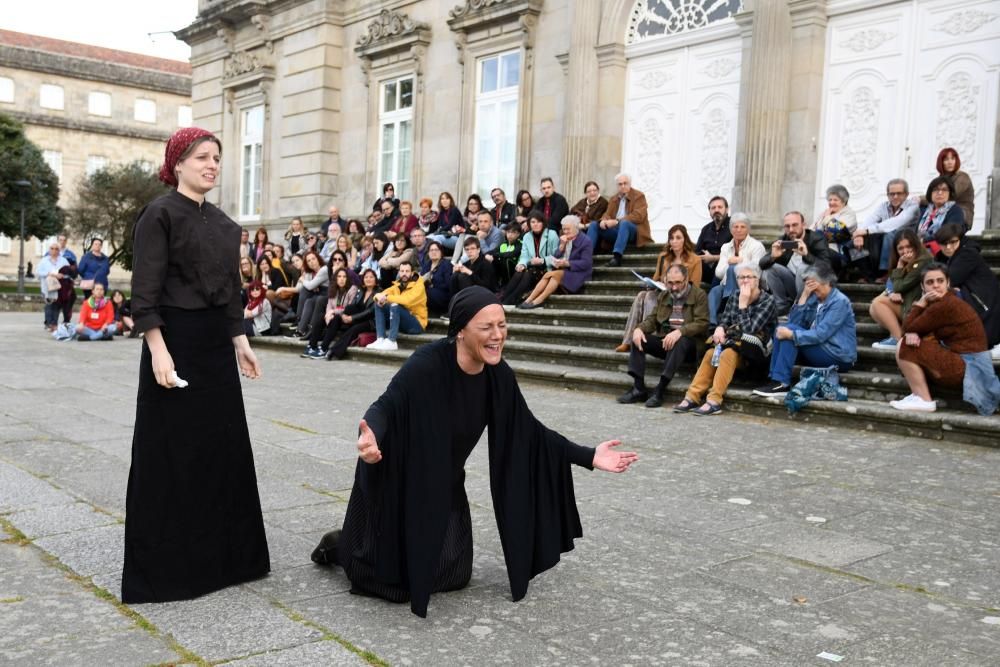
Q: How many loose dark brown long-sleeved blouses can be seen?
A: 1